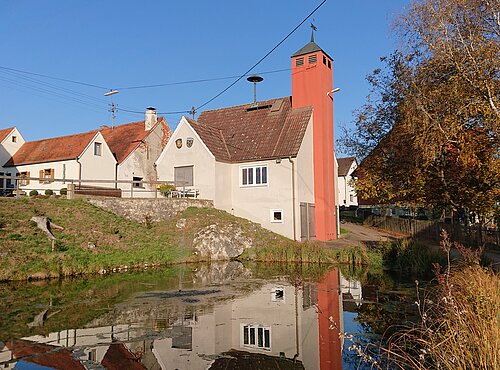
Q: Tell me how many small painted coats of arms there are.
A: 2